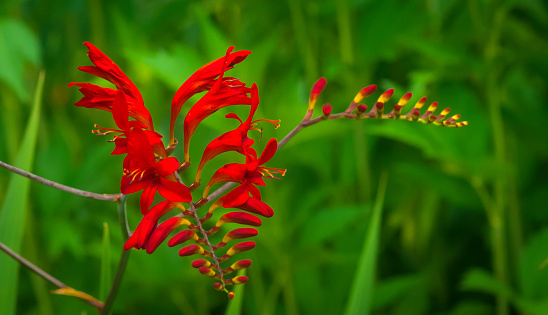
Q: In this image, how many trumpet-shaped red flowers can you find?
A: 8